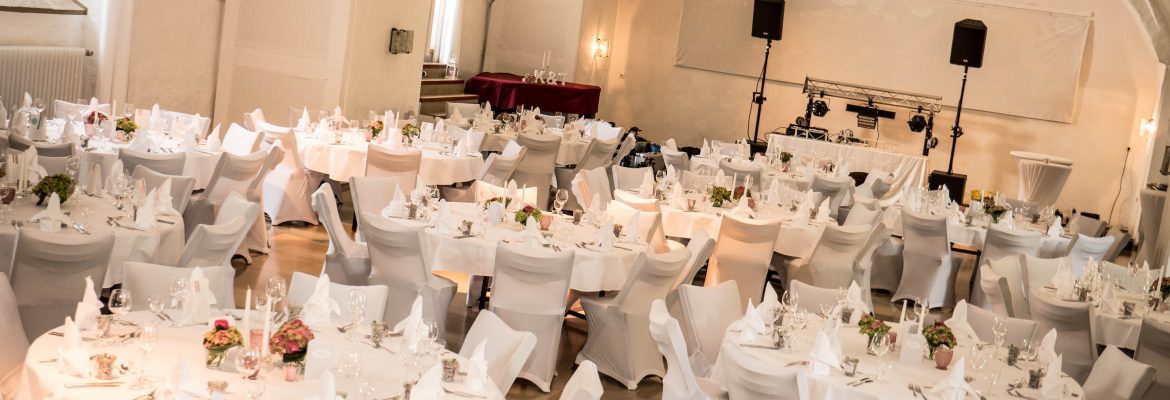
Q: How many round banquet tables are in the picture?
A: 11